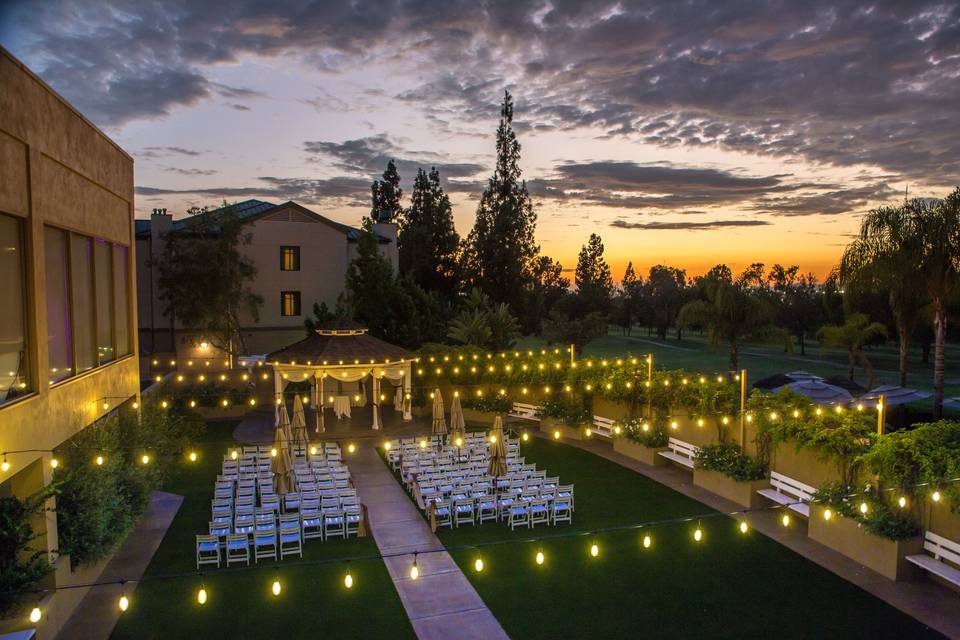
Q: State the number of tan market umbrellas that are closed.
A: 6